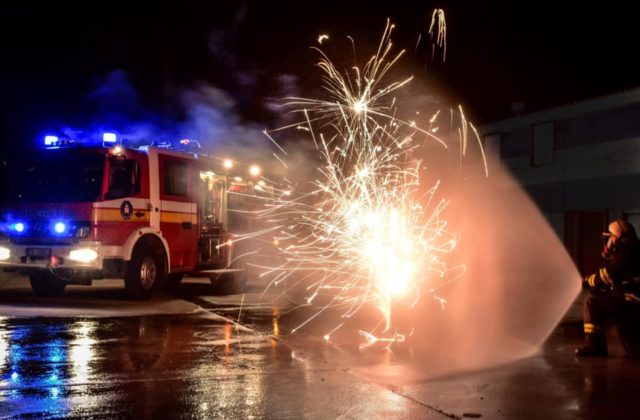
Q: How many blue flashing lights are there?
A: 4